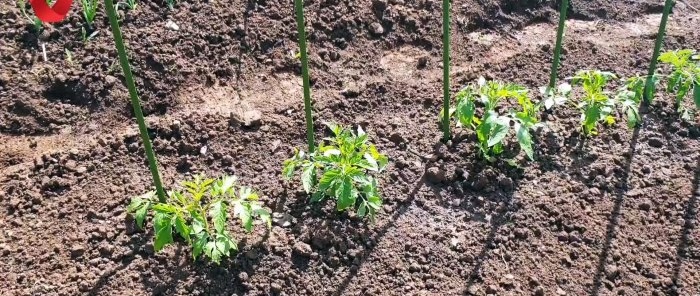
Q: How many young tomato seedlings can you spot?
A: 5